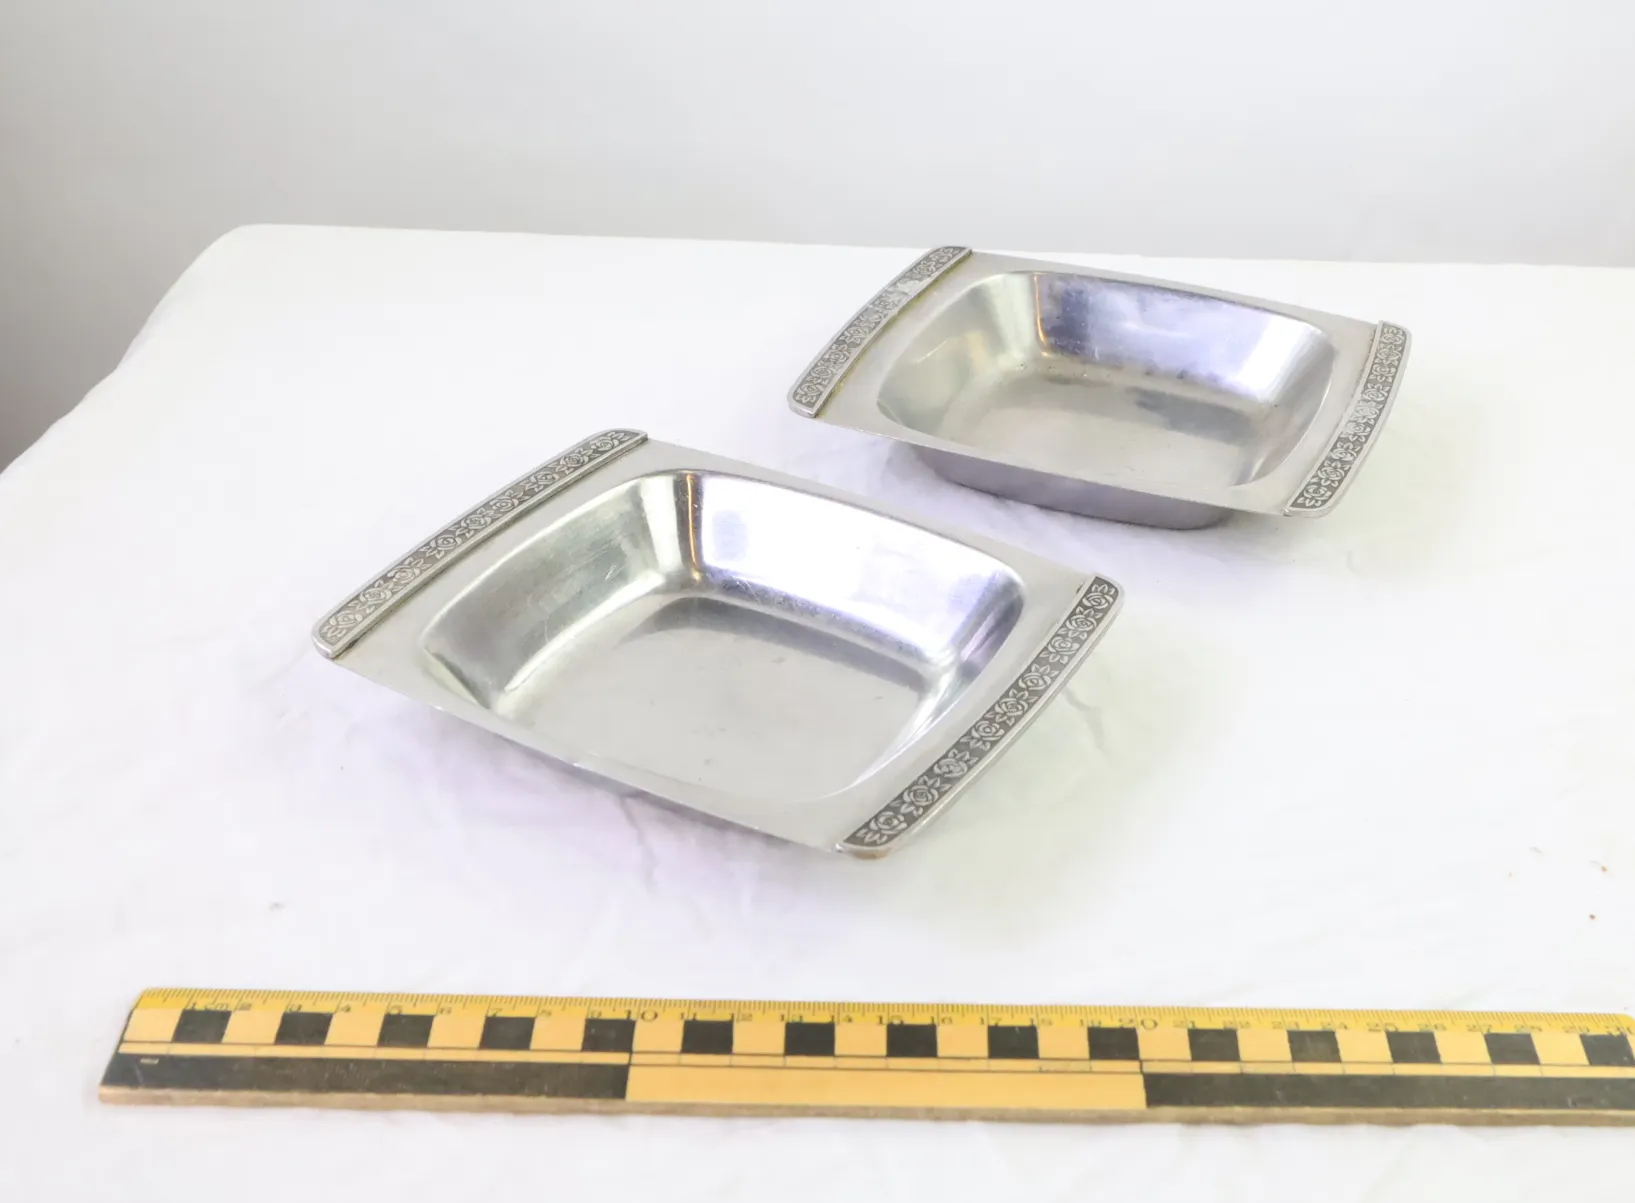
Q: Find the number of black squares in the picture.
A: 15